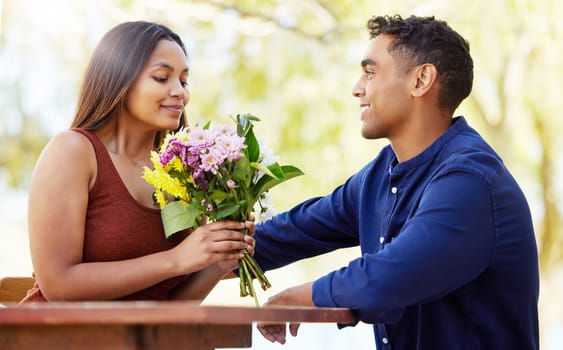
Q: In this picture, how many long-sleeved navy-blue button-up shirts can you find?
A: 1